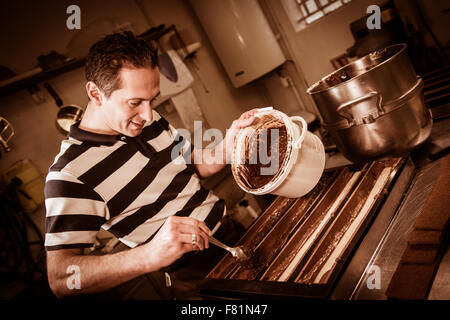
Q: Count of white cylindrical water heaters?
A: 1